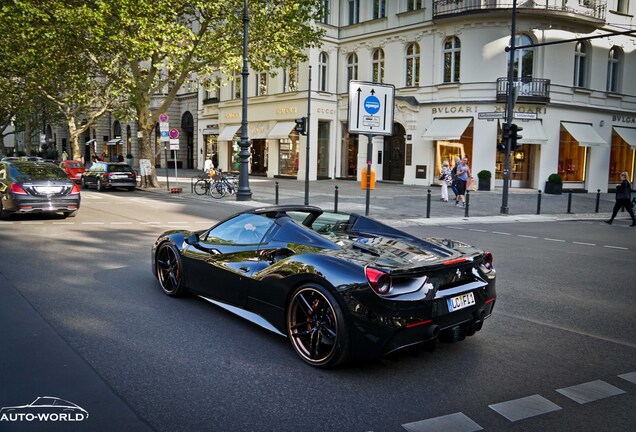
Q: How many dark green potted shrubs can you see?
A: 2